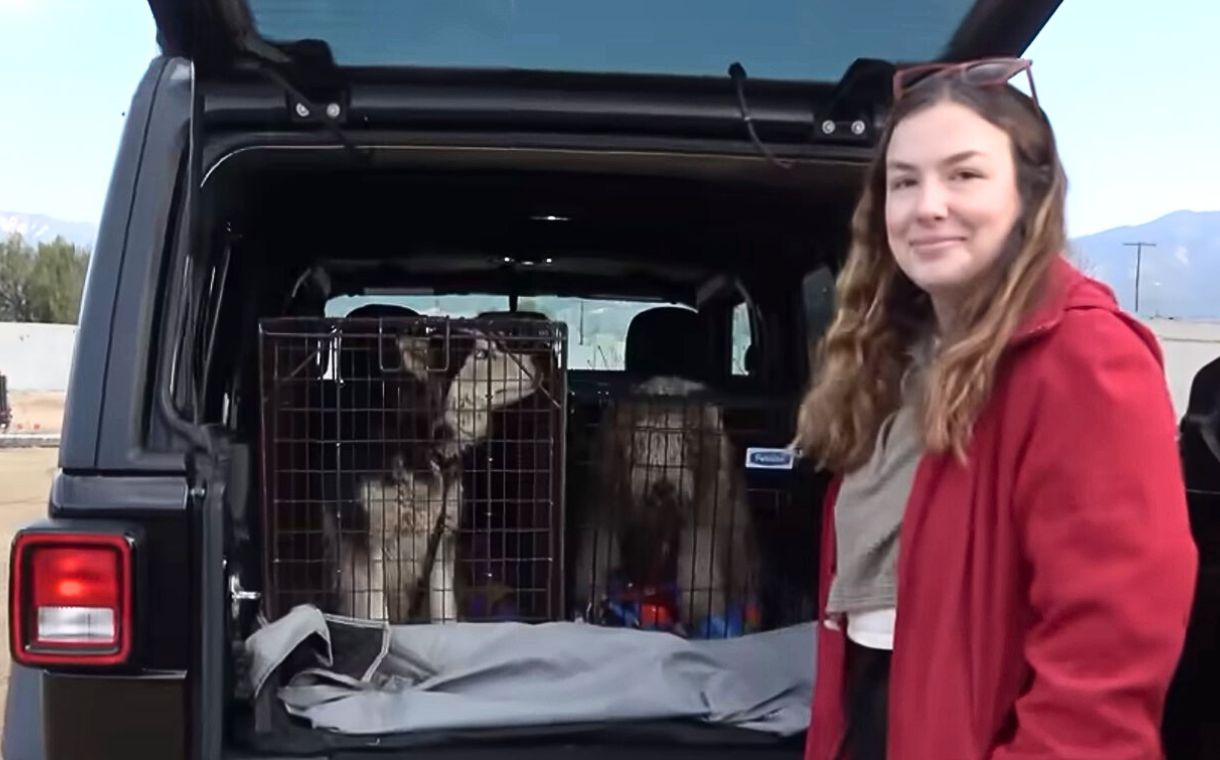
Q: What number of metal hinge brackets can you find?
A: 2